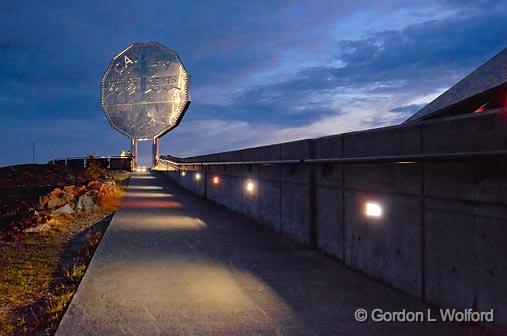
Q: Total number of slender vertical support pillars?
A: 2